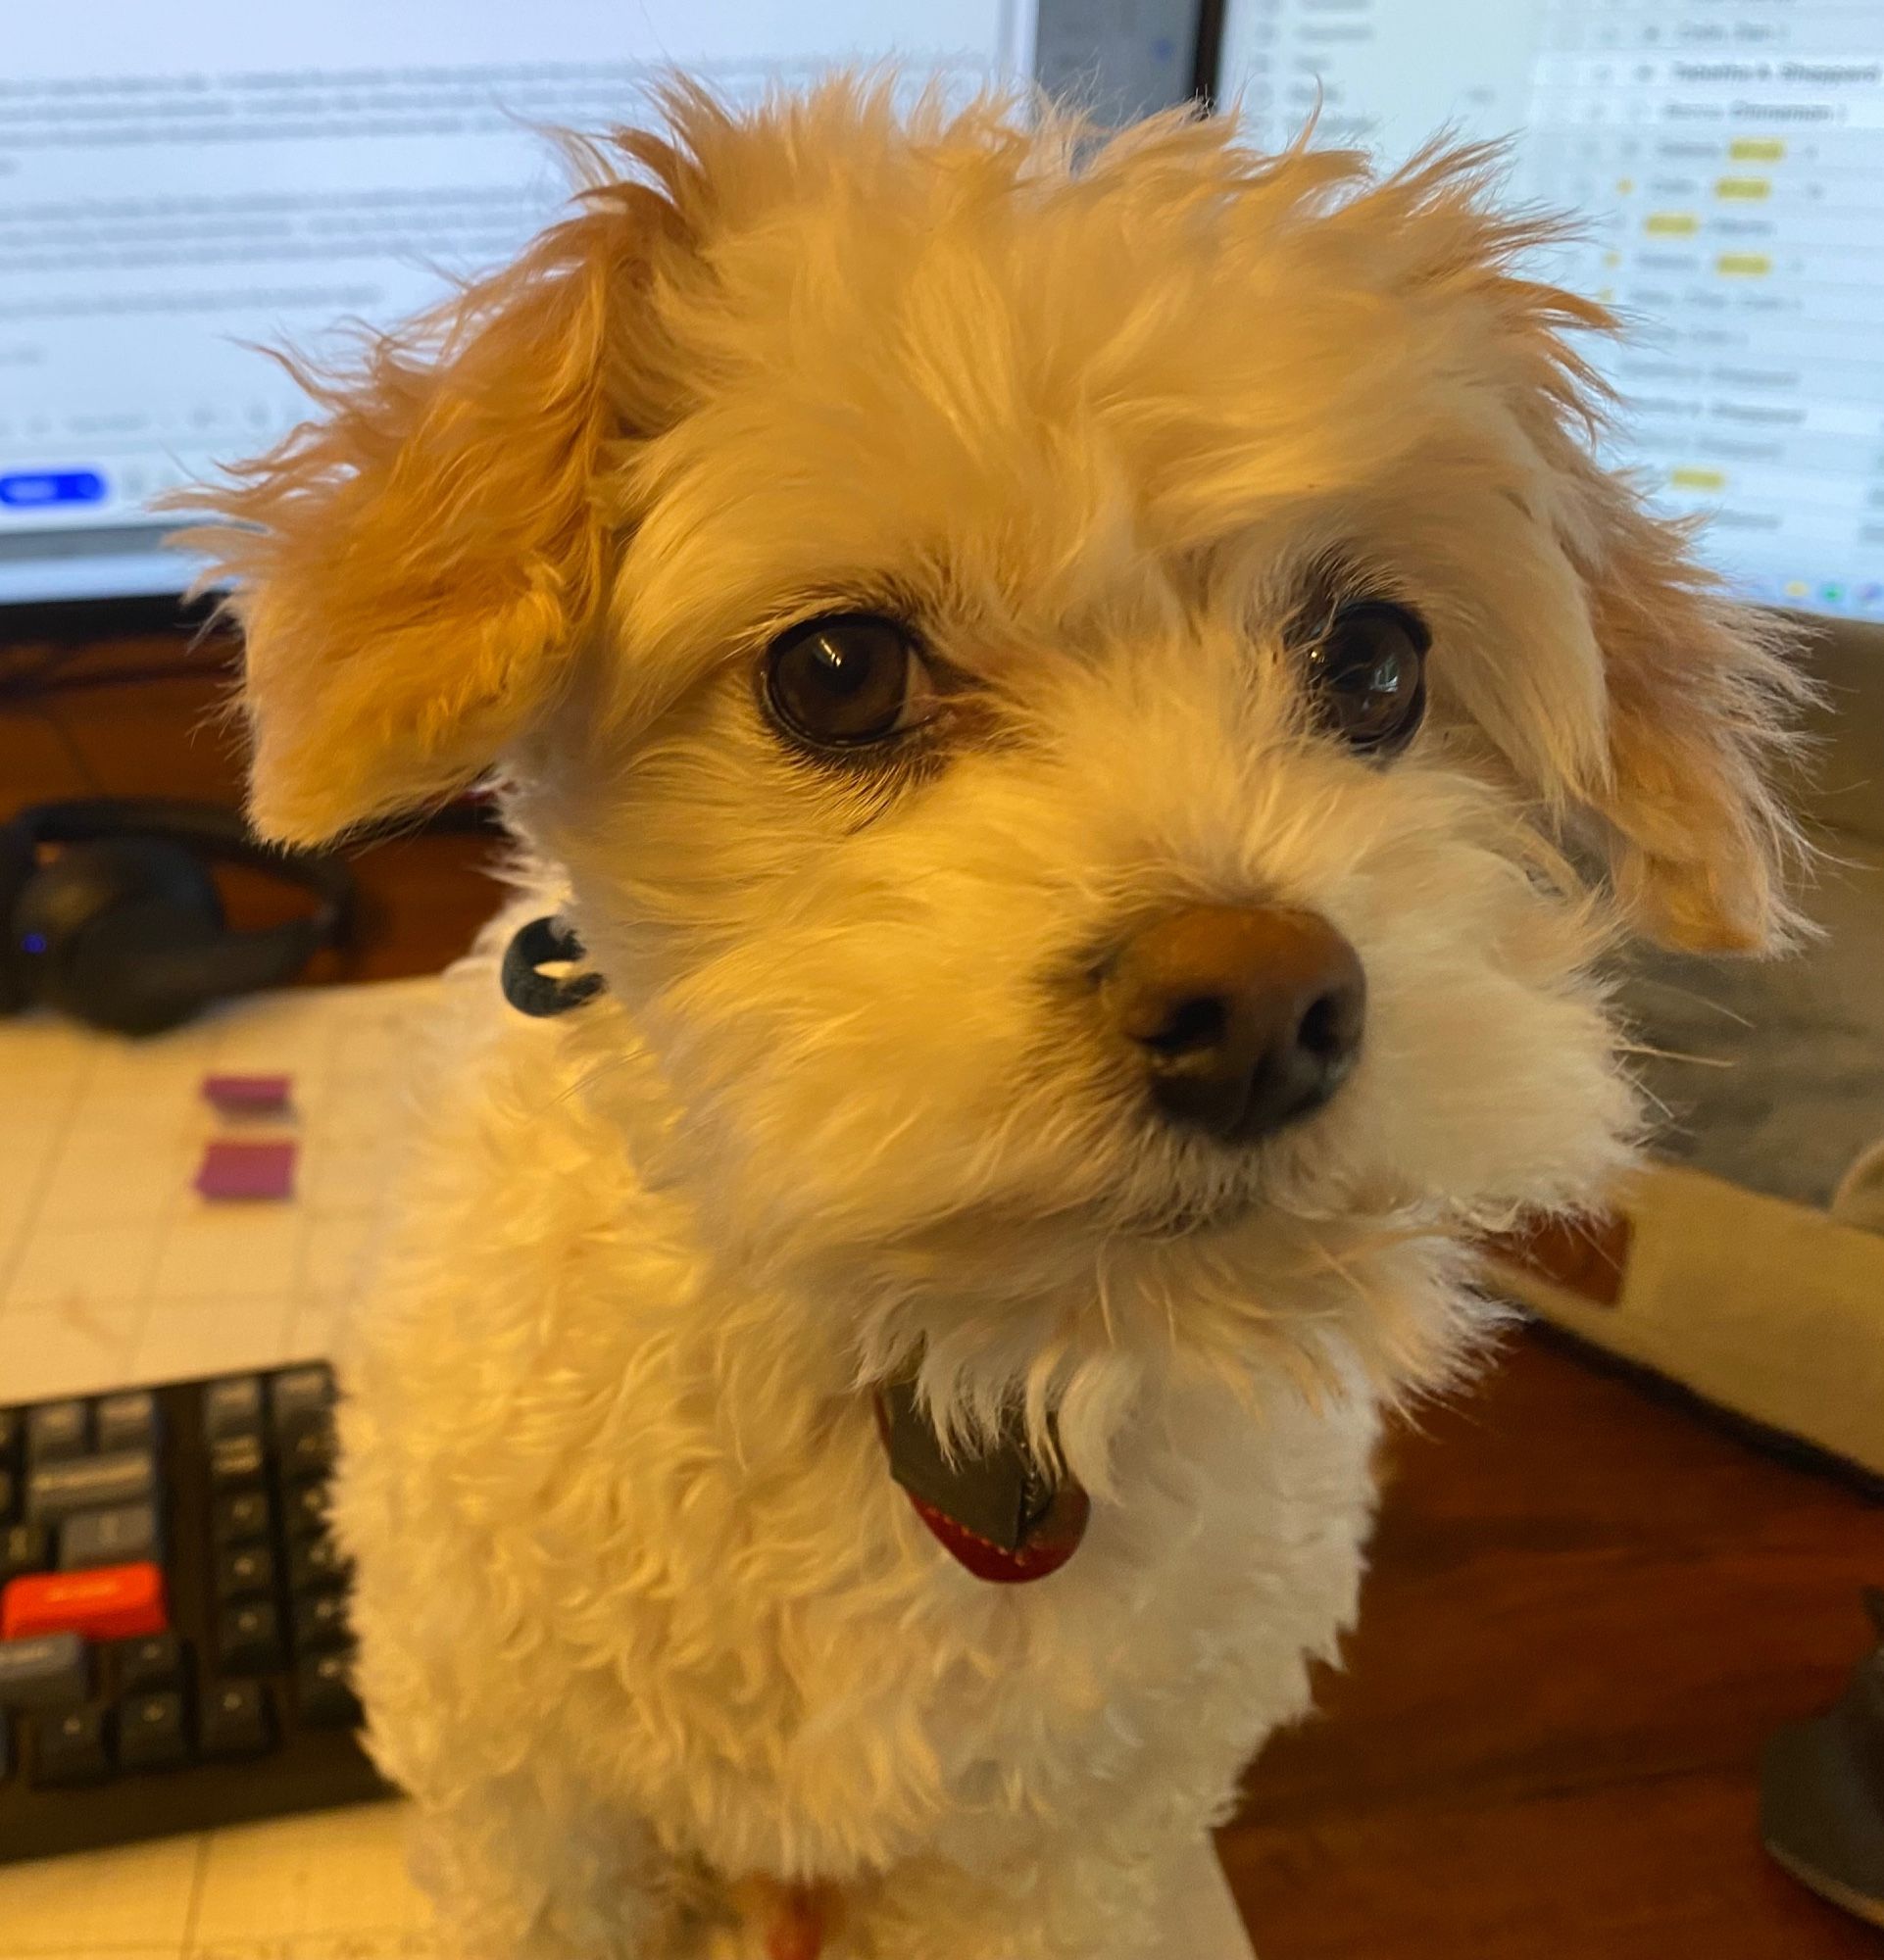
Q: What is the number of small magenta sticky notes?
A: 2